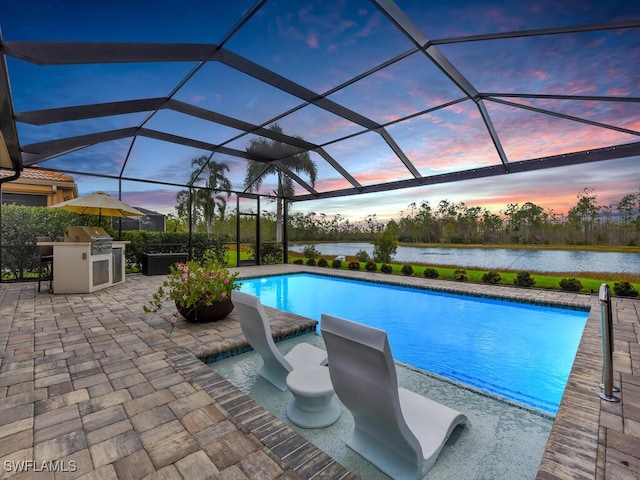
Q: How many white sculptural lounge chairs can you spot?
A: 2